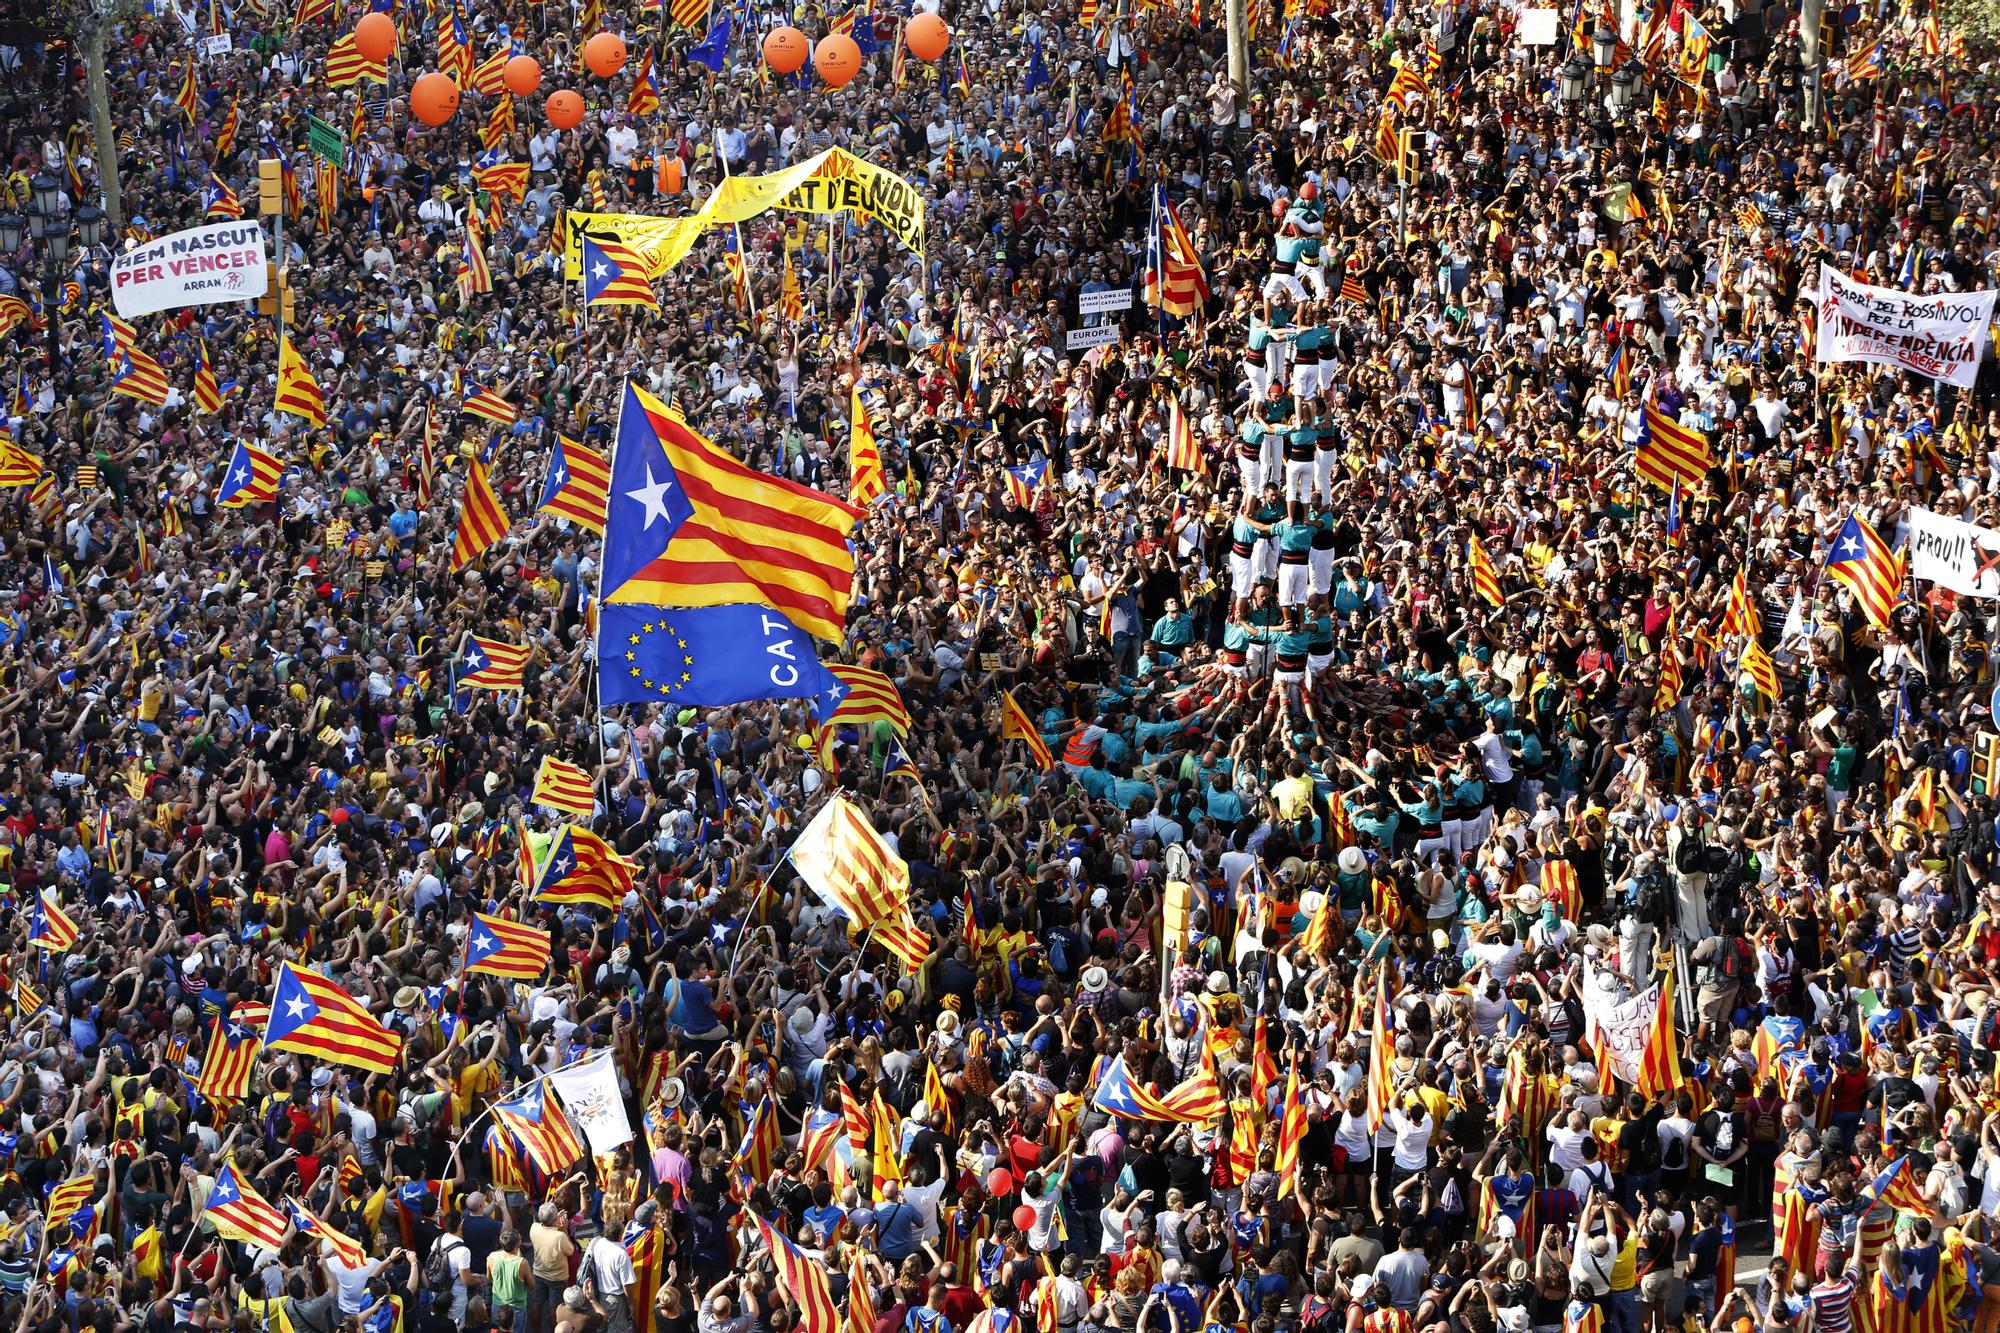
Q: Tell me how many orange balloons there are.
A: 8